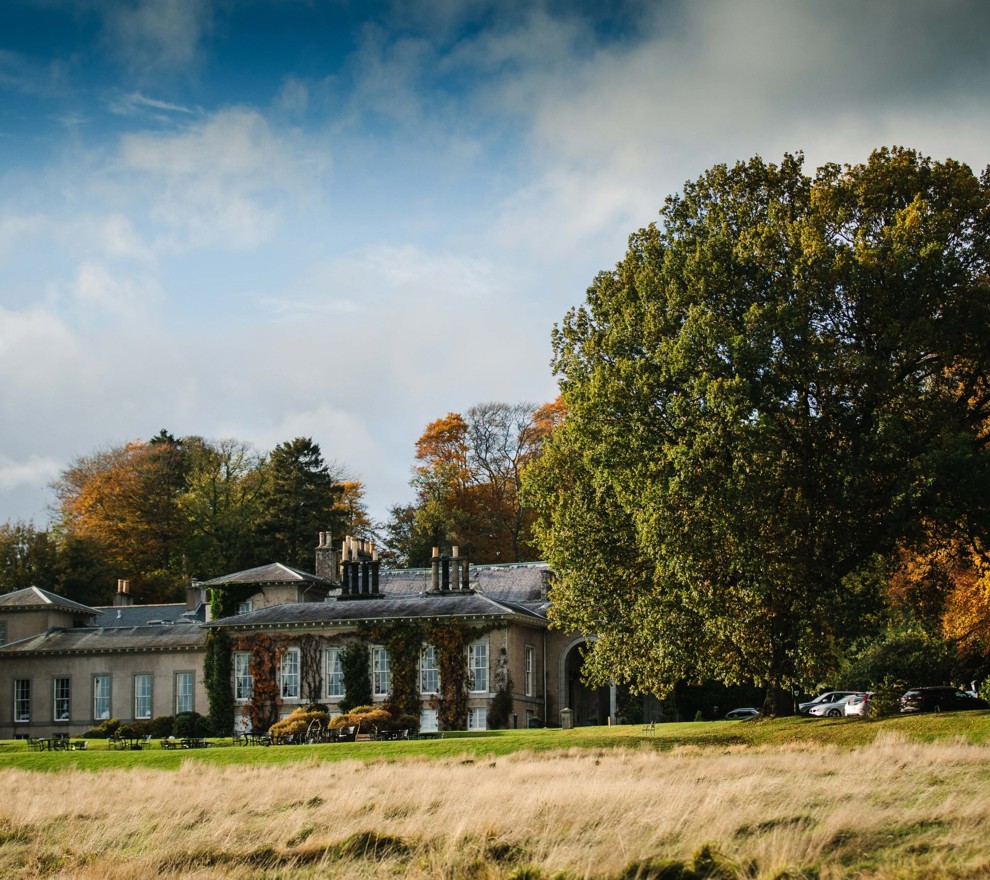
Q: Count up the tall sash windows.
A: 12